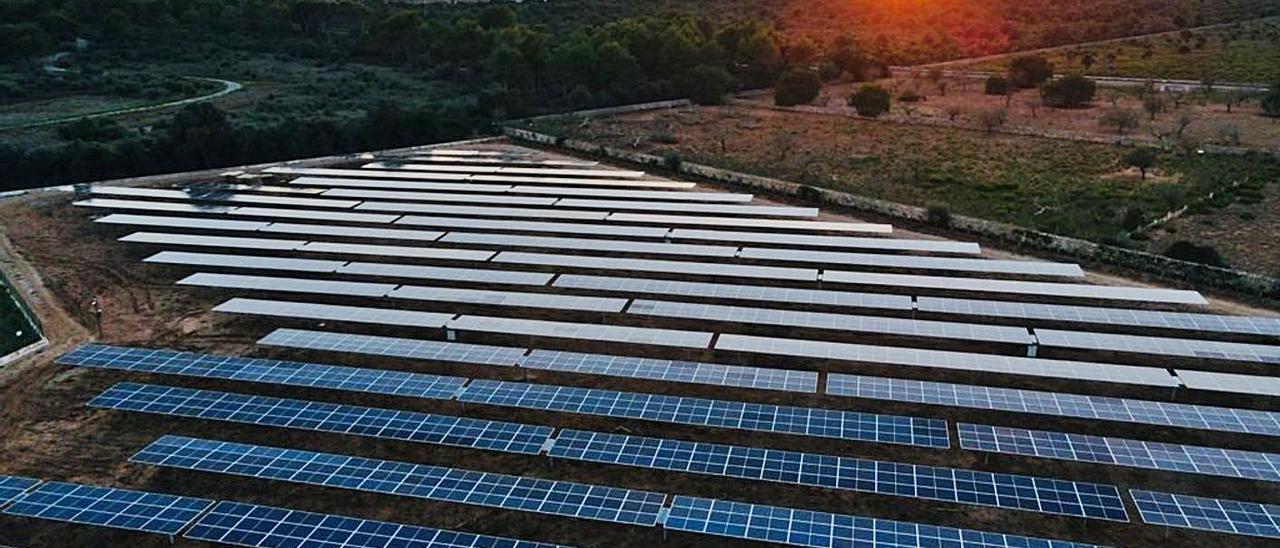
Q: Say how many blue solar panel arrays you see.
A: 11